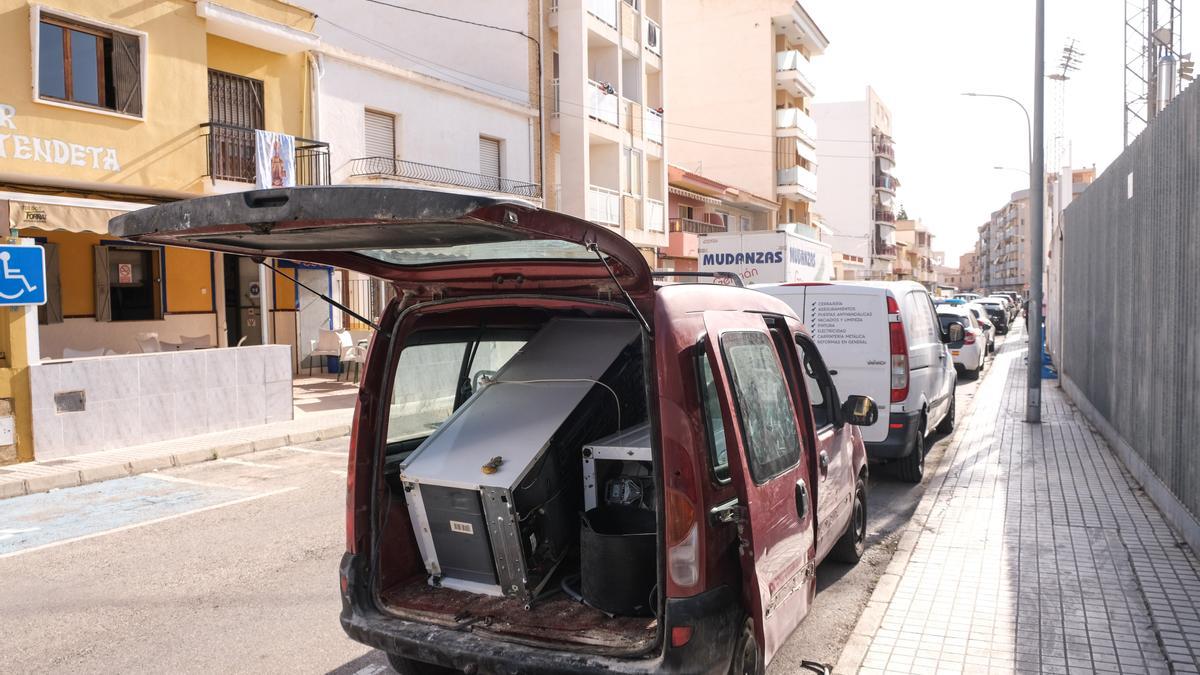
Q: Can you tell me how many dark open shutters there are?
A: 3